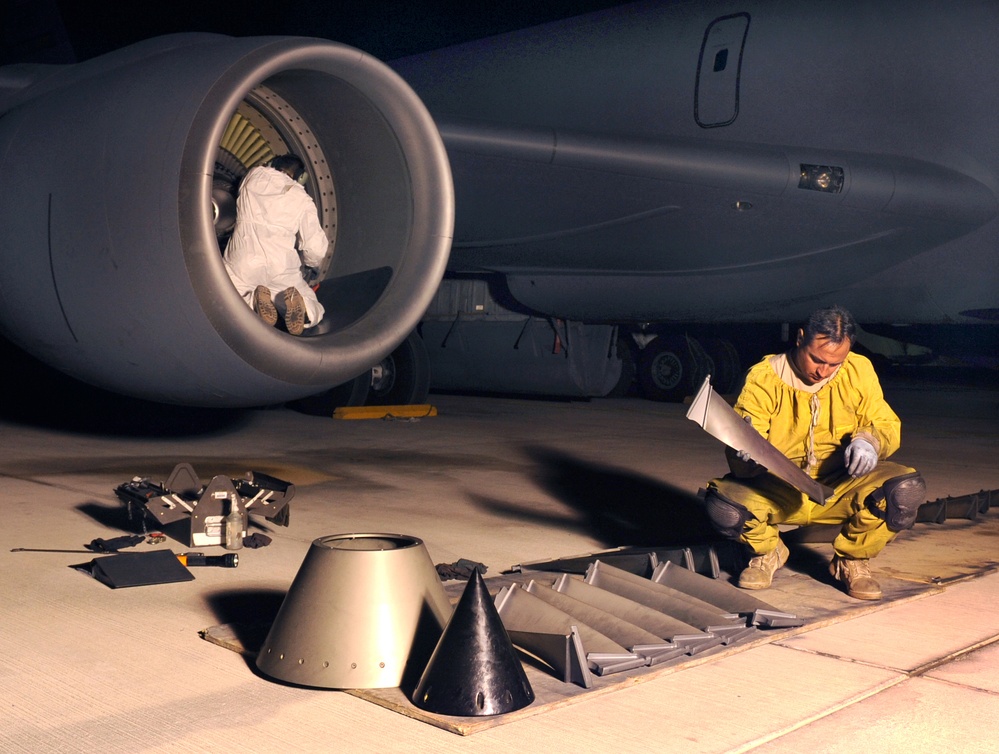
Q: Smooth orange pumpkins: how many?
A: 0